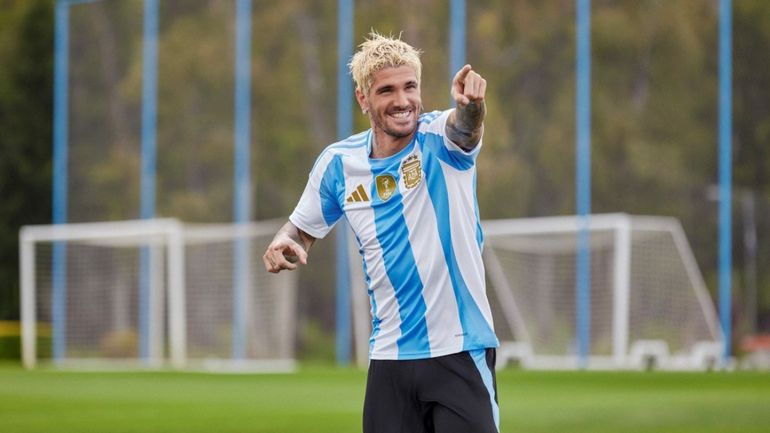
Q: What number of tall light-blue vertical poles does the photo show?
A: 7